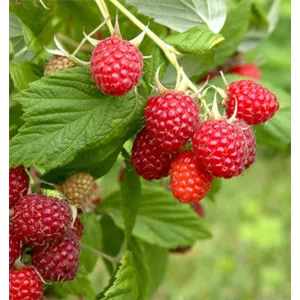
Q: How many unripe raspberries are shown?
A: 2